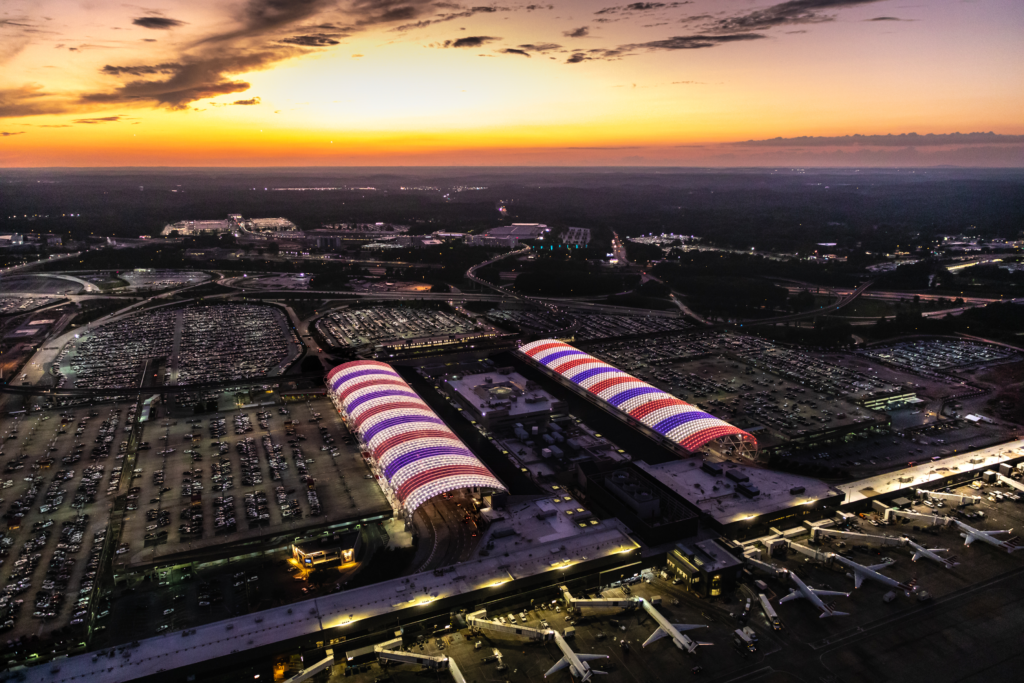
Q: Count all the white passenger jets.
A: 7